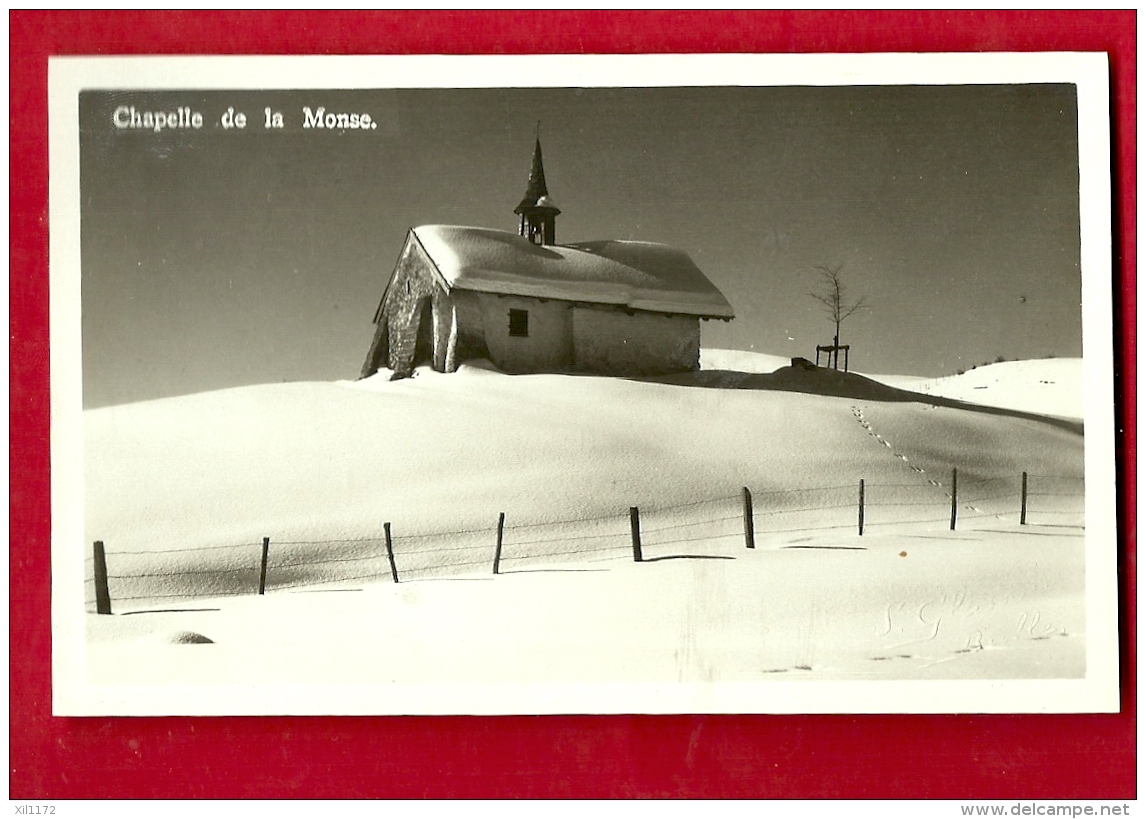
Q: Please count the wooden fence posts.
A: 9